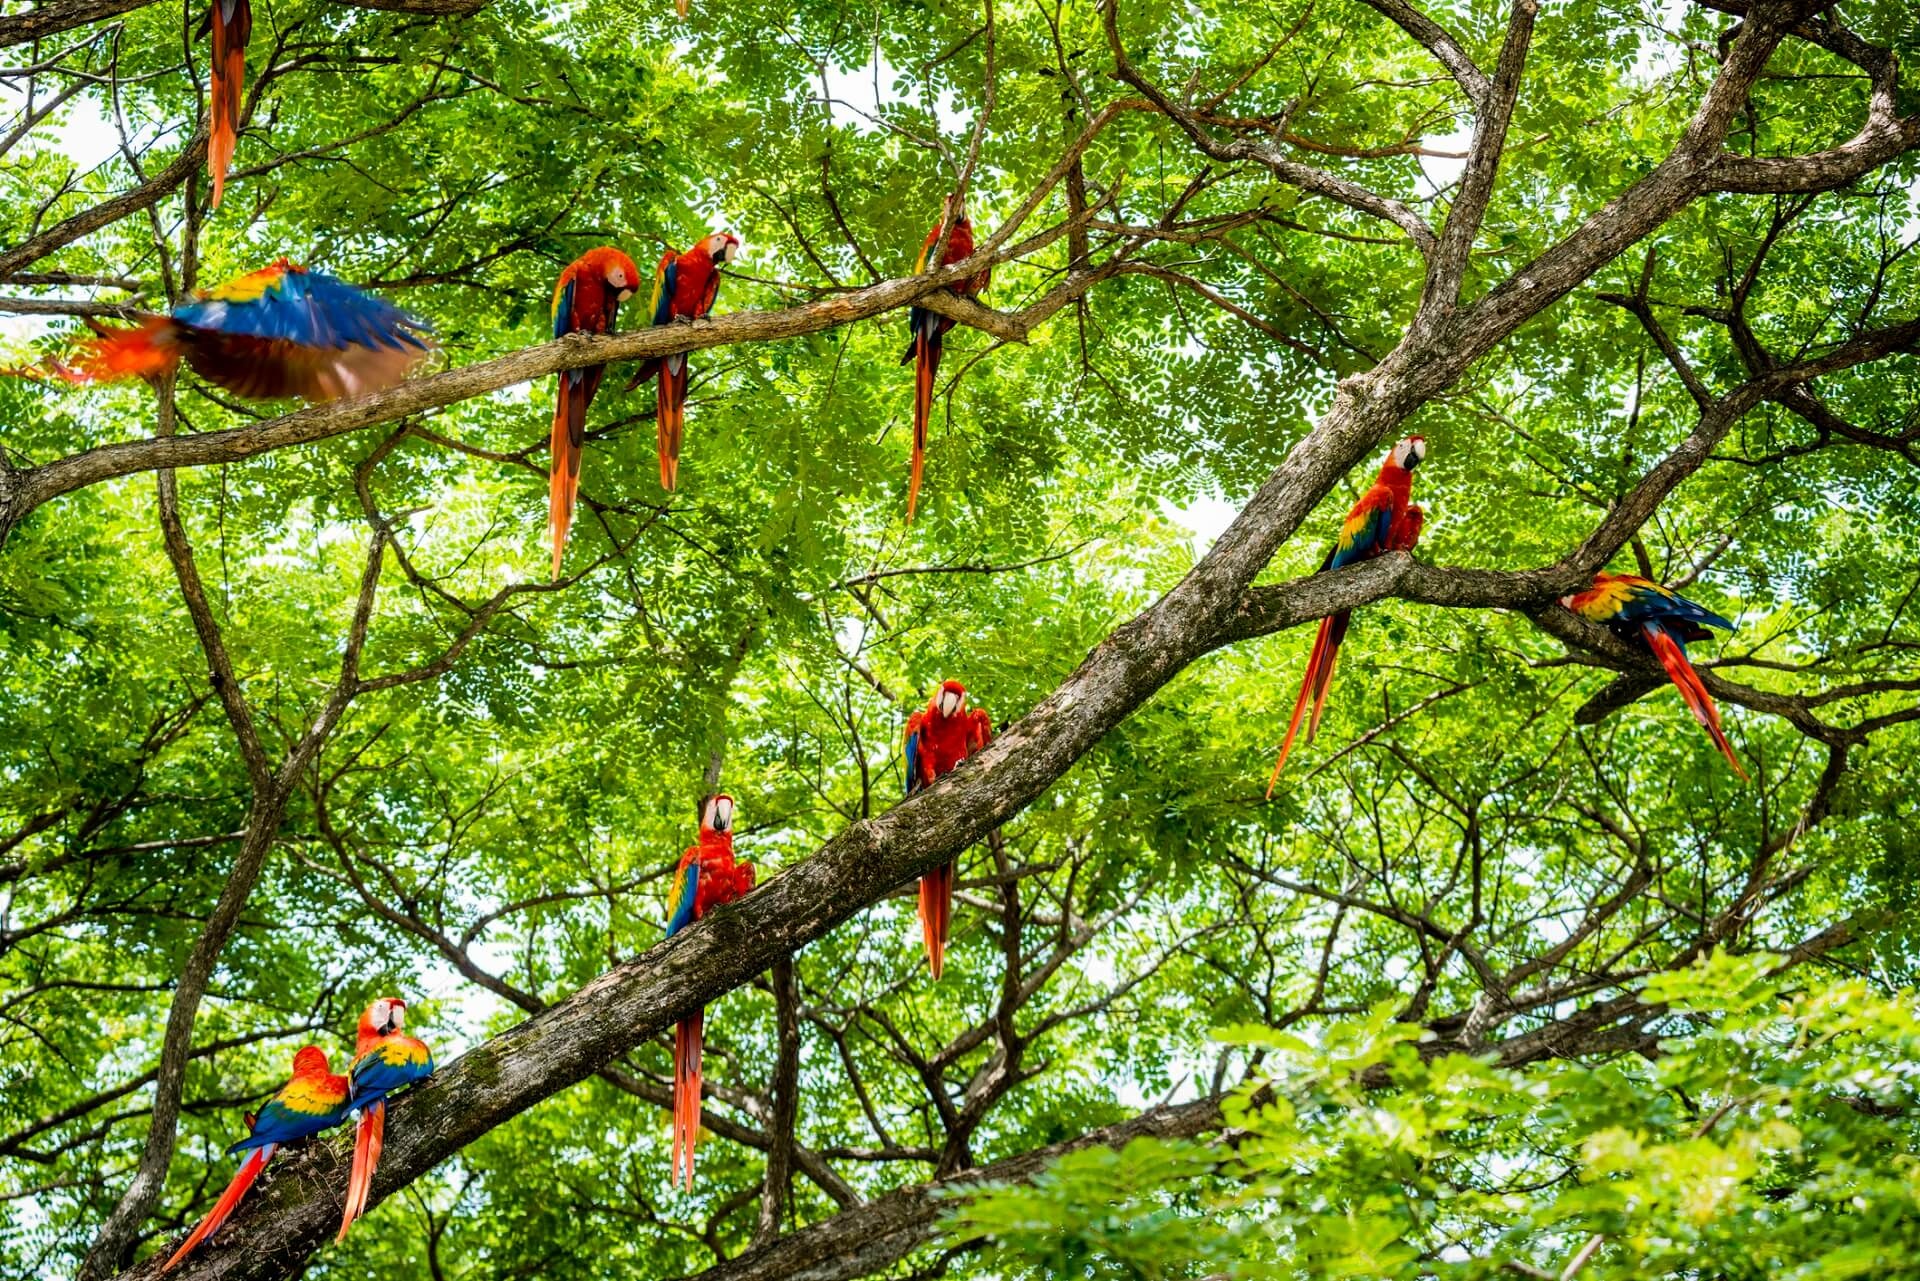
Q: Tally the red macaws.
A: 11